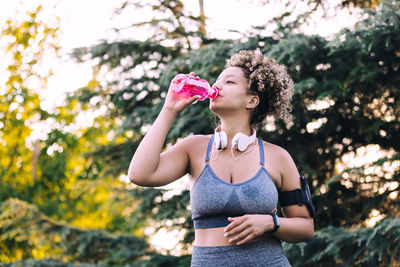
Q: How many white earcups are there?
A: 2